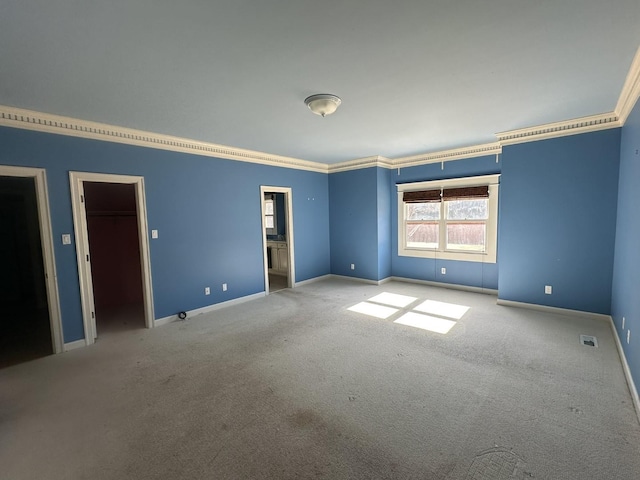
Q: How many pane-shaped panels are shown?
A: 4